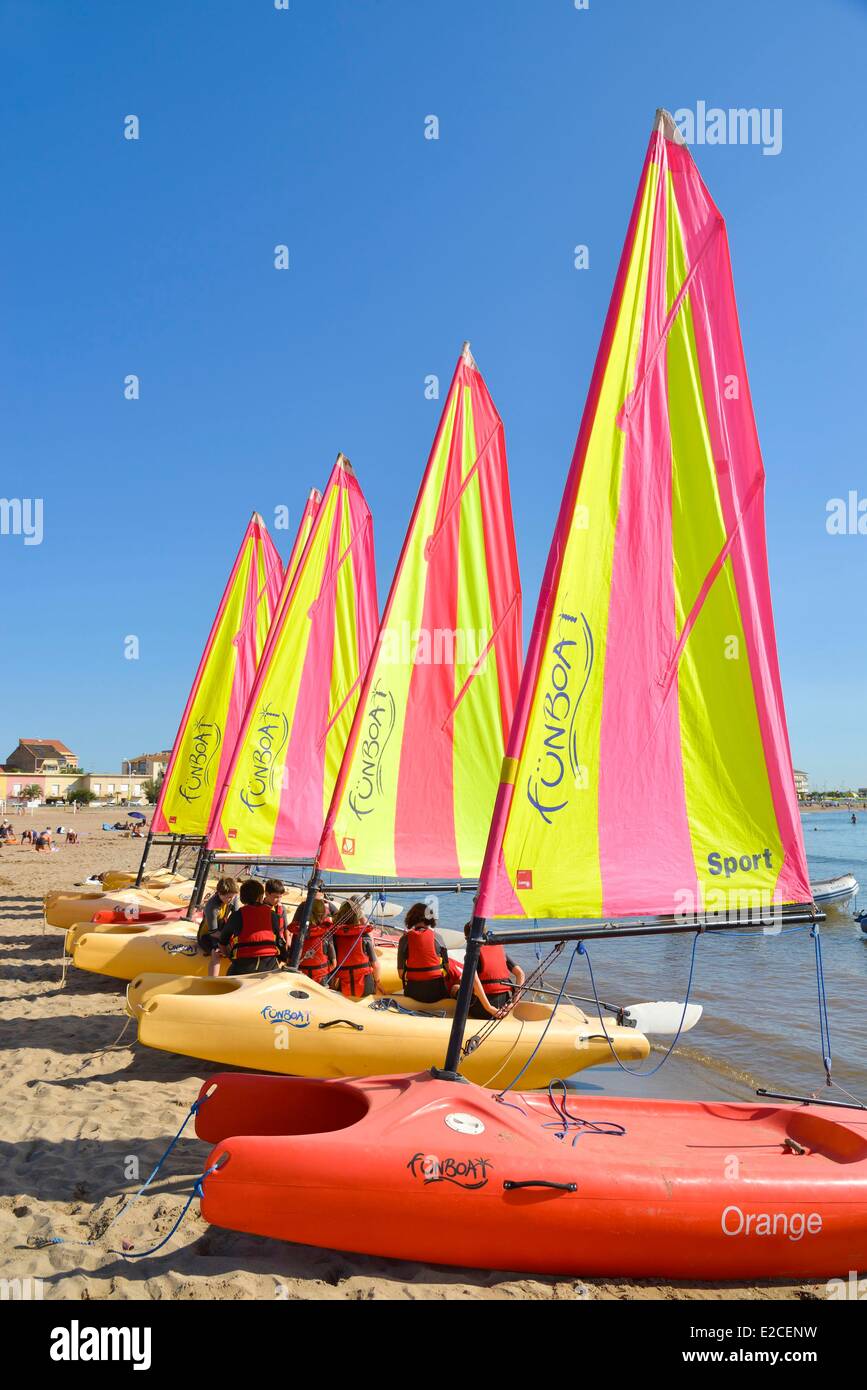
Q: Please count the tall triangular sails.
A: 5